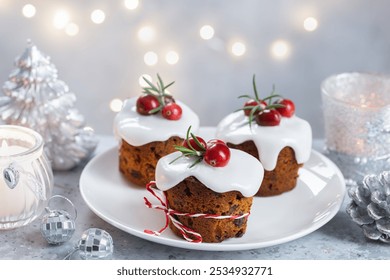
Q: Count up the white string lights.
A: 14